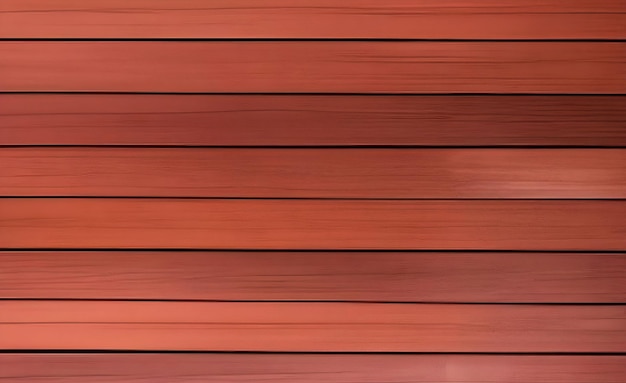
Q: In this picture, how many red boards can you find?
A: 8